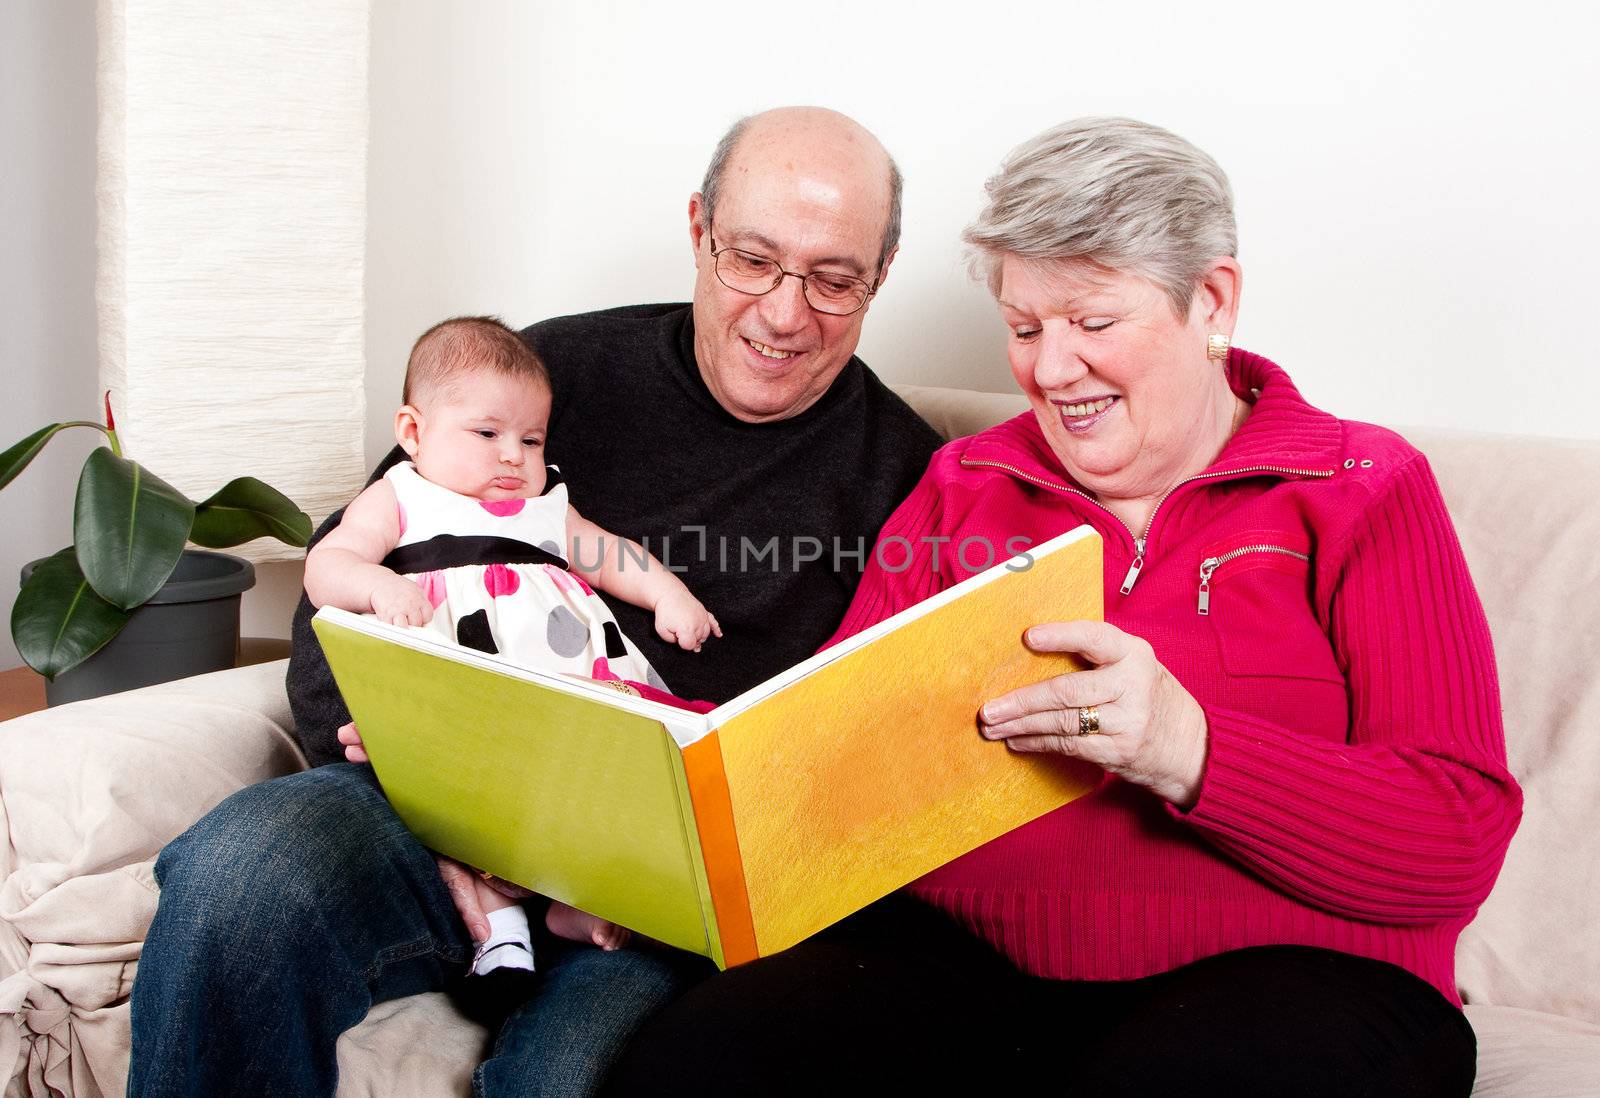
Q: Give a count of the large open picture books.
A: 1